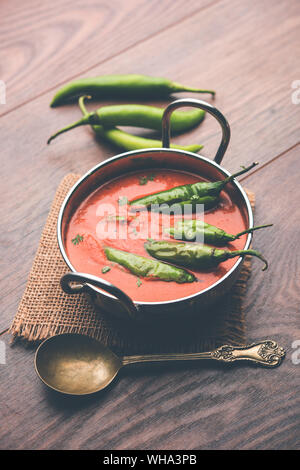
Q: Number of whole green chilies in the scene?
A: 8